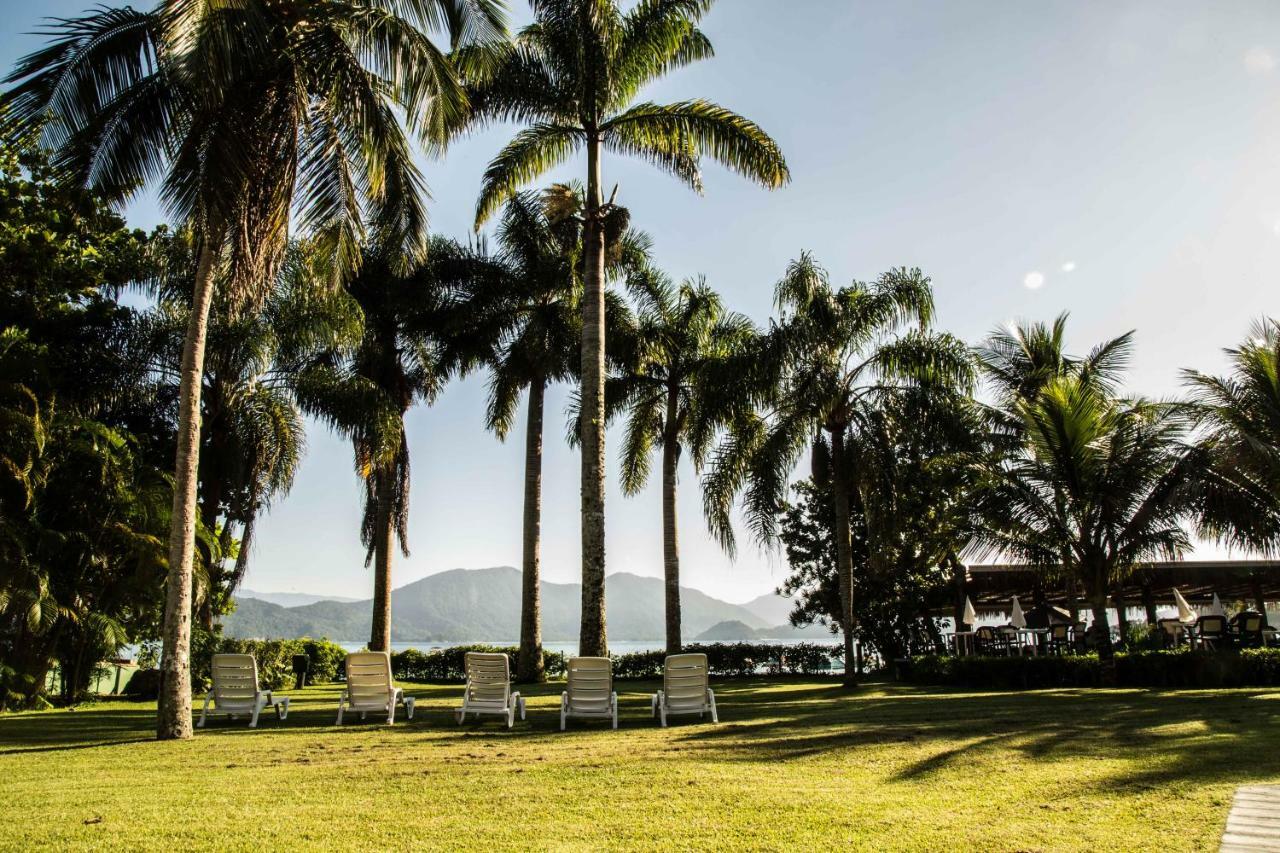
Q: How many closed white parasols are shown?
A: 4